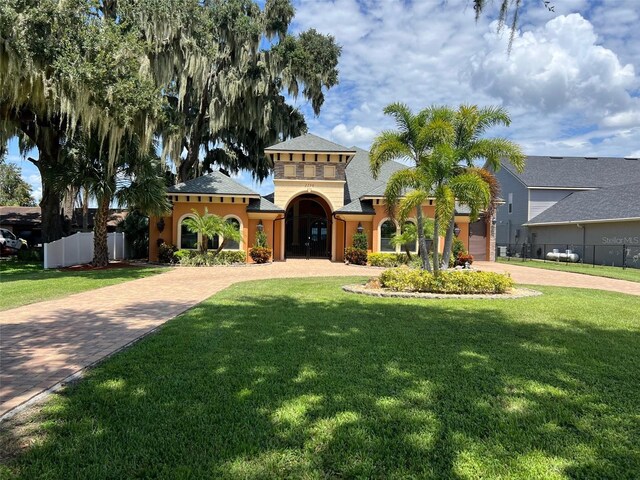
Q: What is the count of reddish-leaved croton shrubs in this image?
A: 3